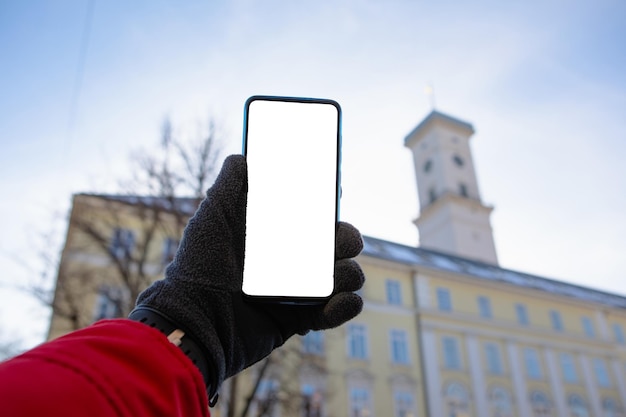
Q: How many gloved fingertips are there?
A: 4